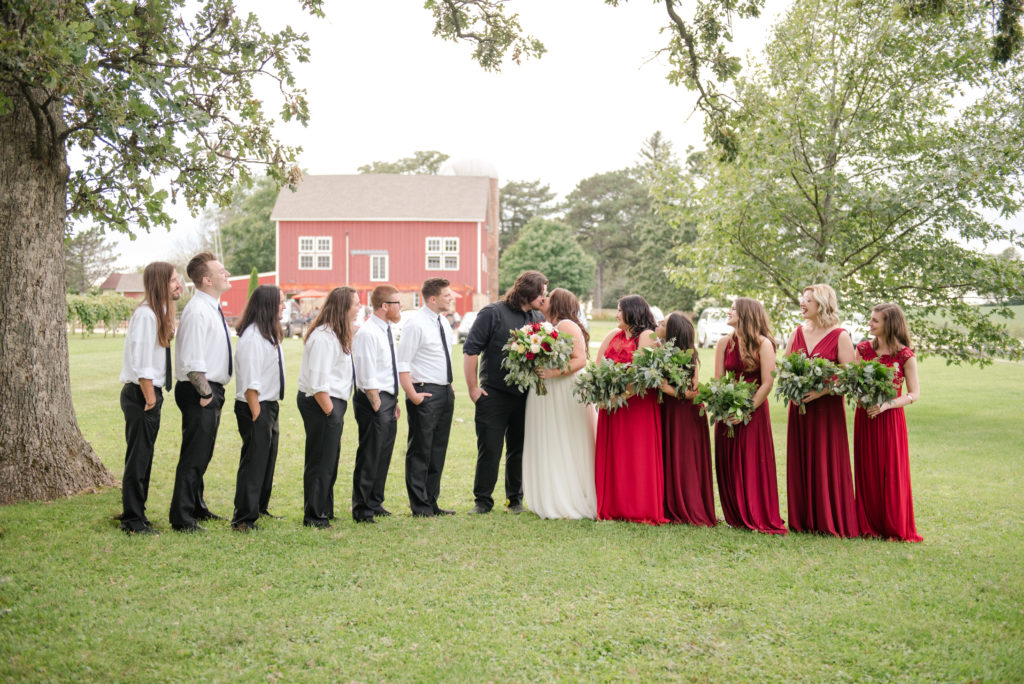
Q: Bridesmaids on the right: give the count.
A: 5